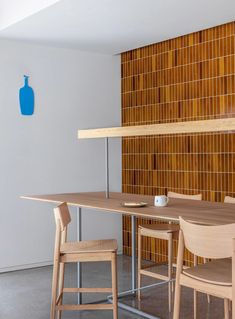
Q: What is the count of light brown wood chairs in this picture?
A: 4